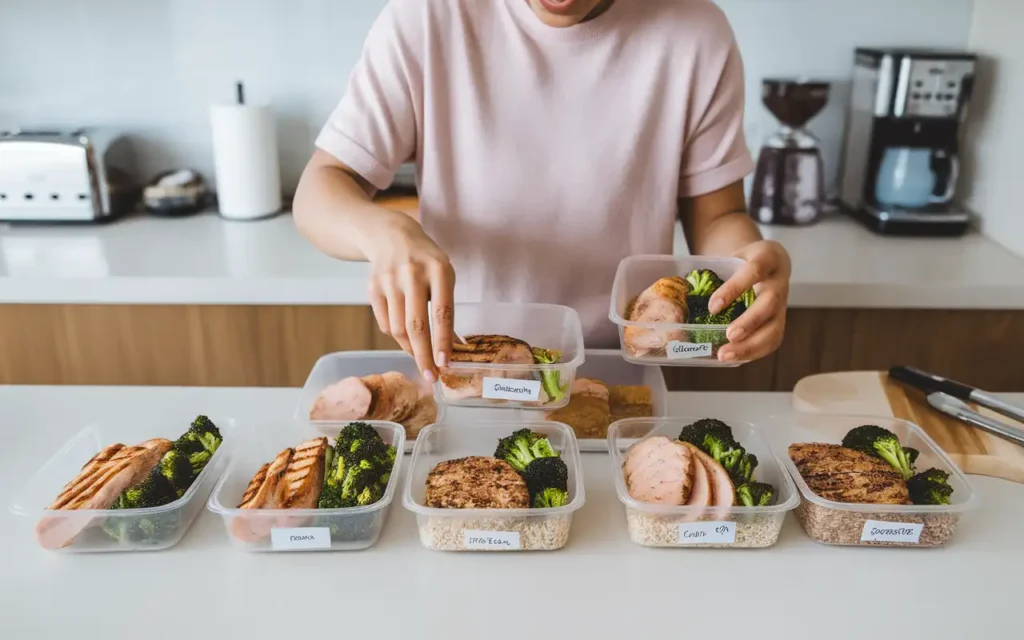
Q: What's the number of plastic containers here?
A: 9